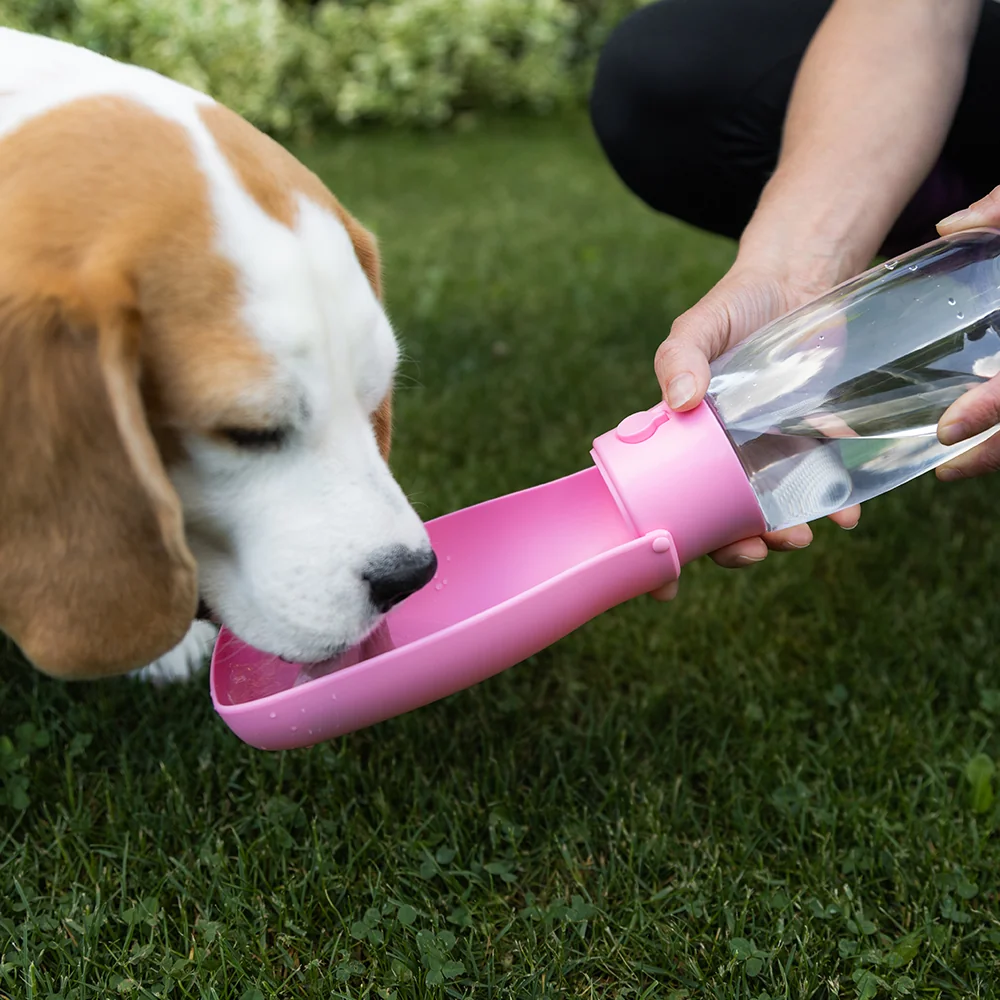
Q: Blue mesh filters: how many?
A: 0